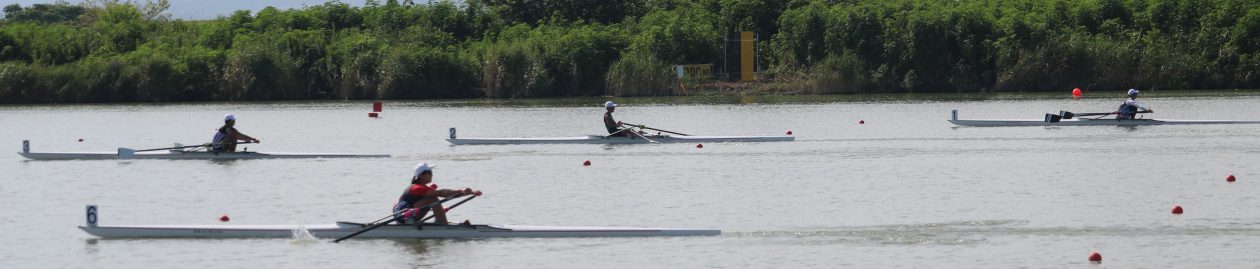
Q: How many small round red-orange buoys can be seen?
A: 10